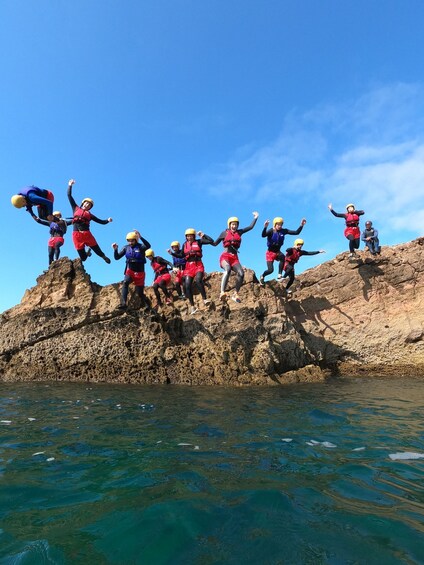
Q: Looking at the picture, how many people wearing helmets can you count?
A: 12